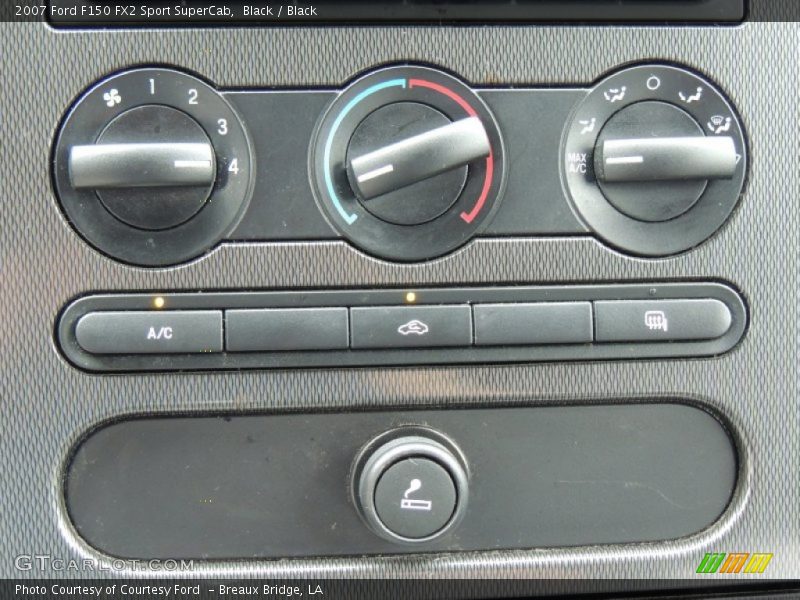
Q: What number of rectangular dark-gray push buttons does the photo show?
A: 5